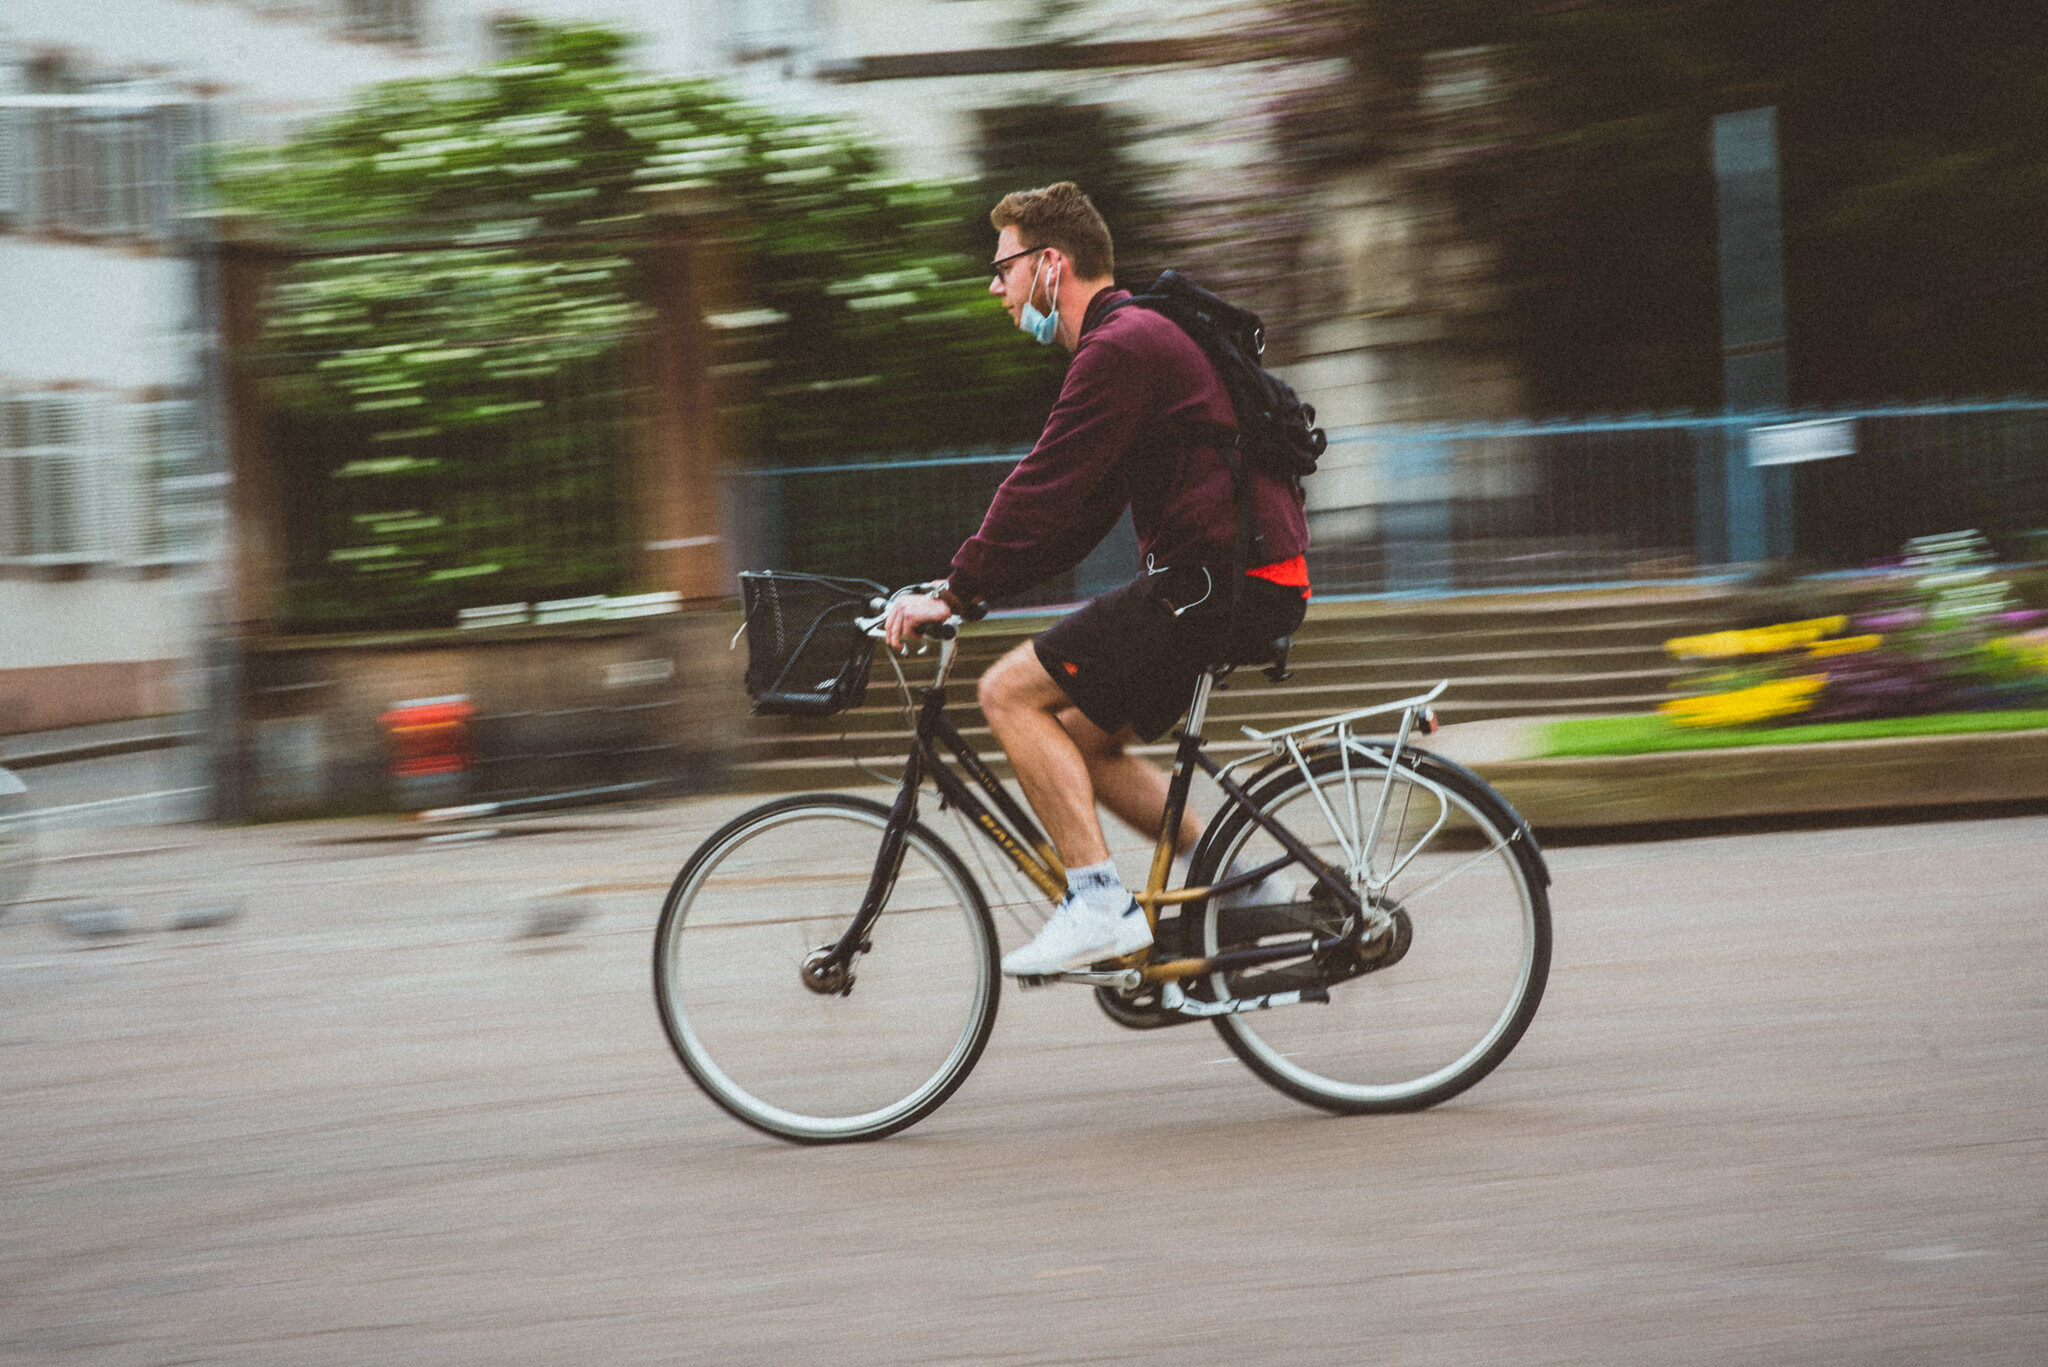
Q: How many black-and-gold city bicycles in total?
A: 1